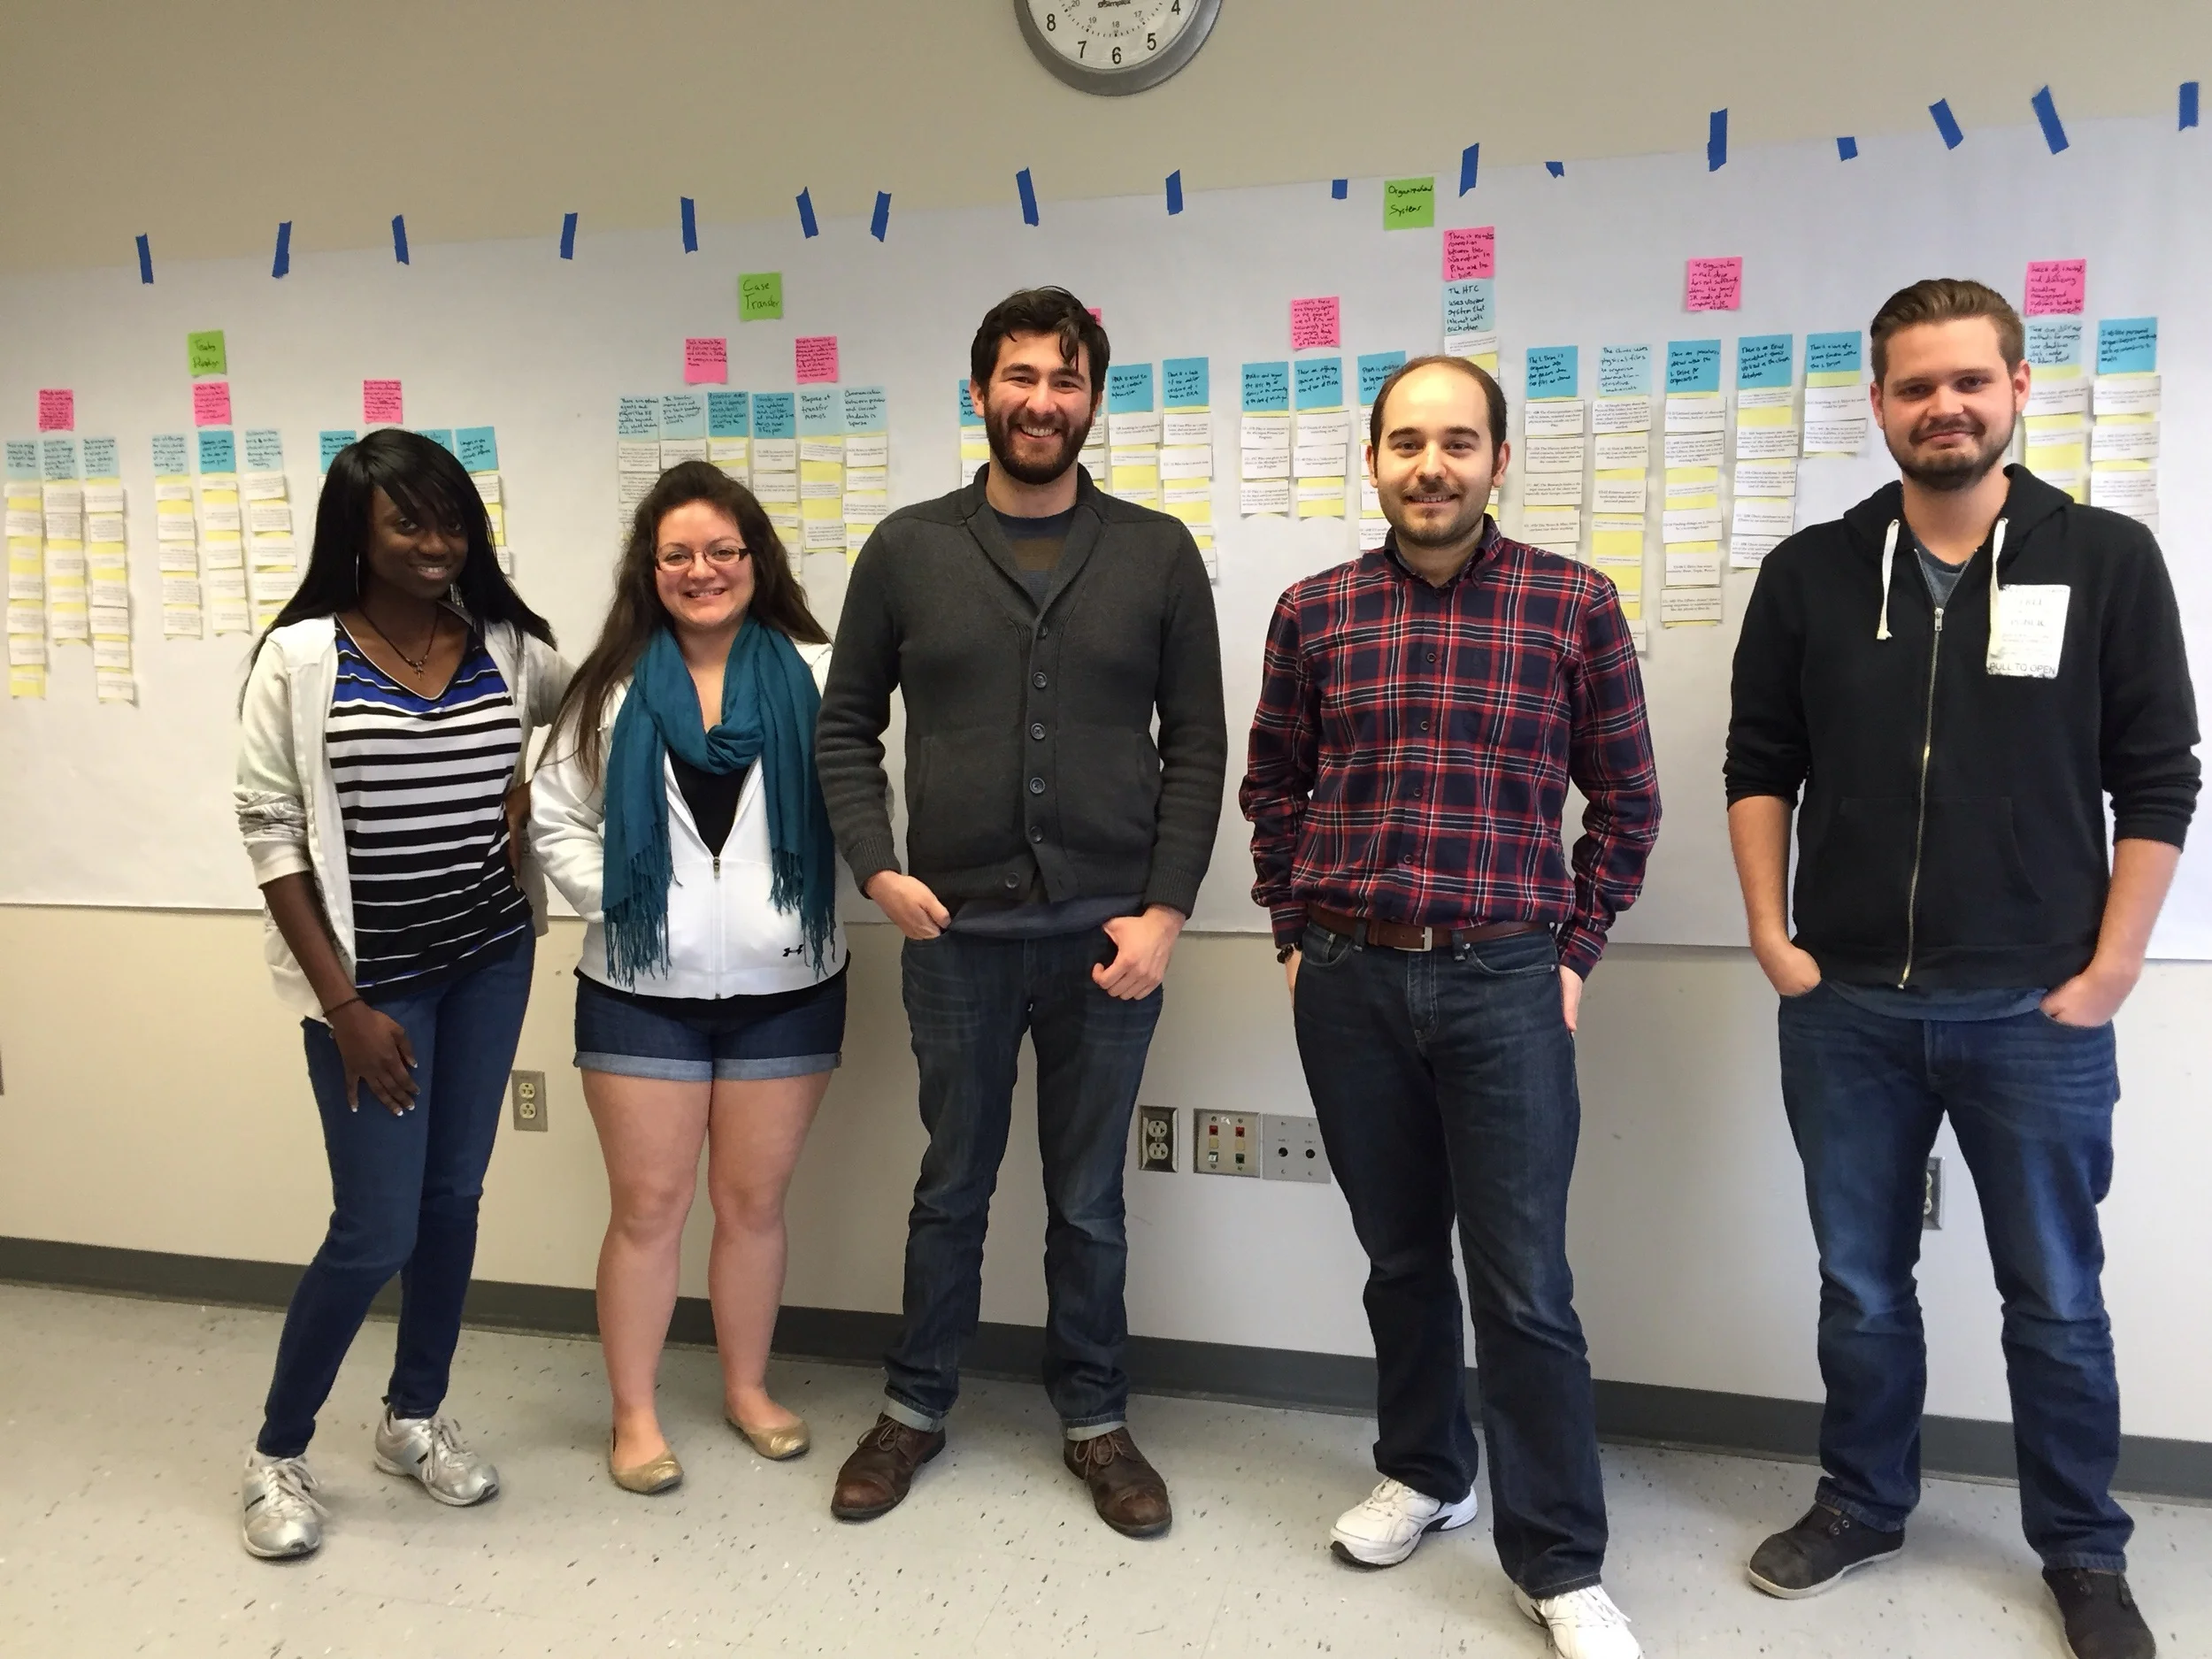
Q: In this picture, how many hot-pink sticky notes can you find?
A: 10